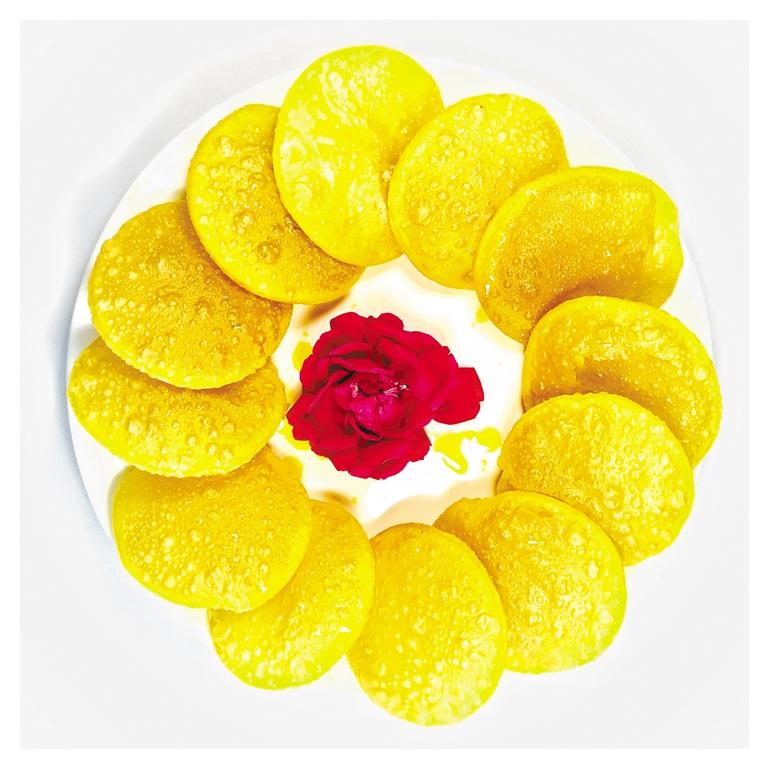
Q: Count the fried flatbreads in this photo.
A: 12